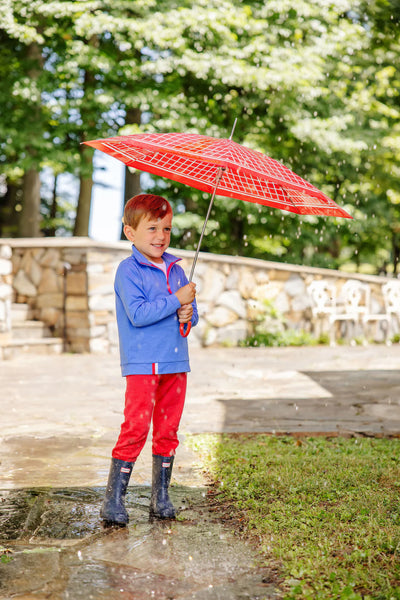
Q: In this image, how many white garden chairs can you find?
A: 3